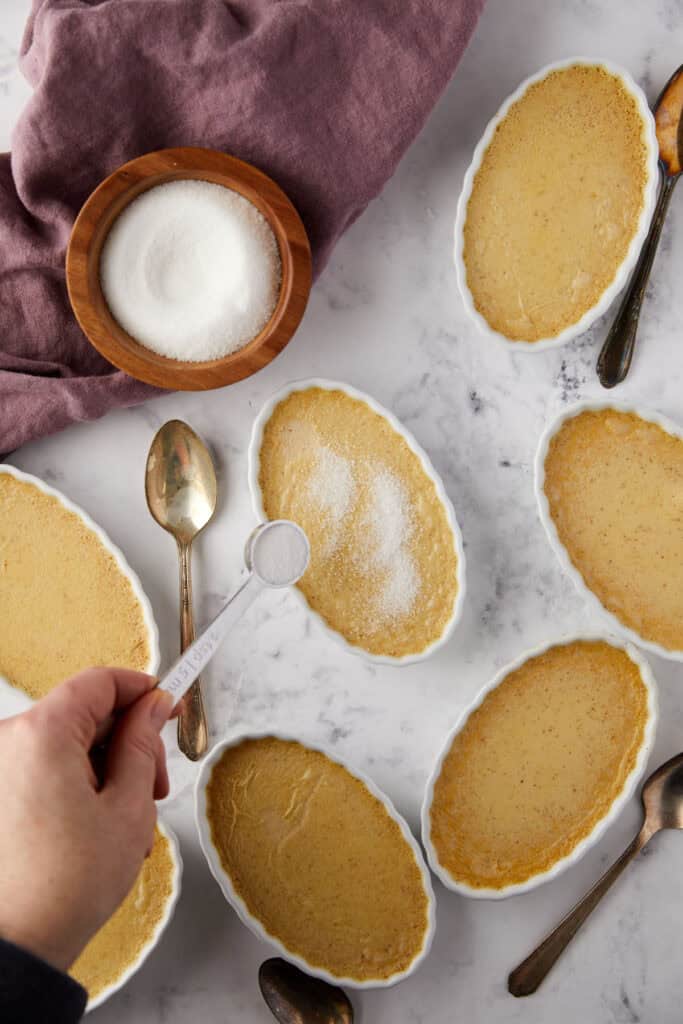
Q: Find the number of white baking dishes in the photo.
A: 7